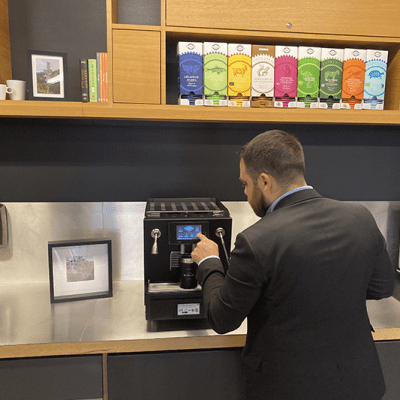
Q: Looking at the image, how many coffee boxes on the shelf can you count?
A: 9